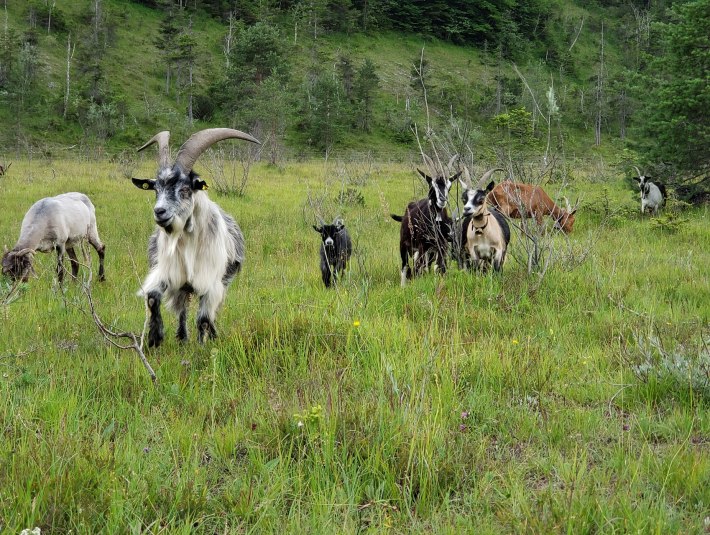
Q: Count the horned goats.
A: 7